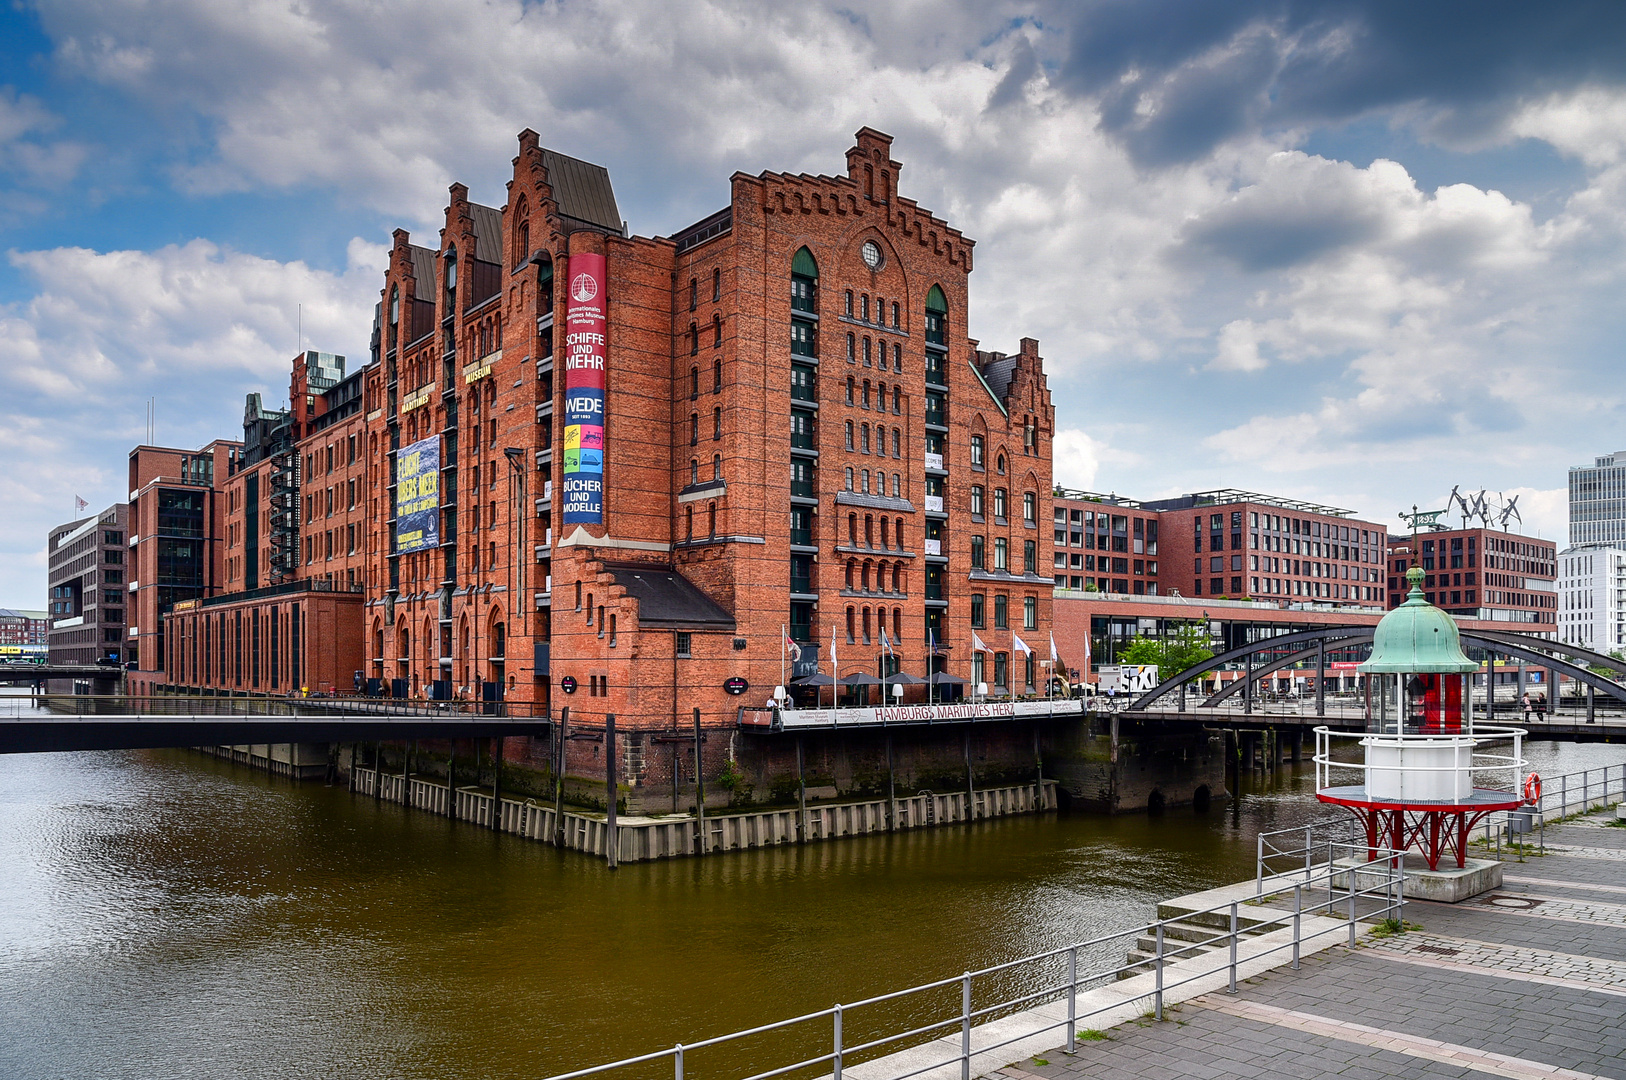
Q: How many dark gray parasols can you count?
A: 4